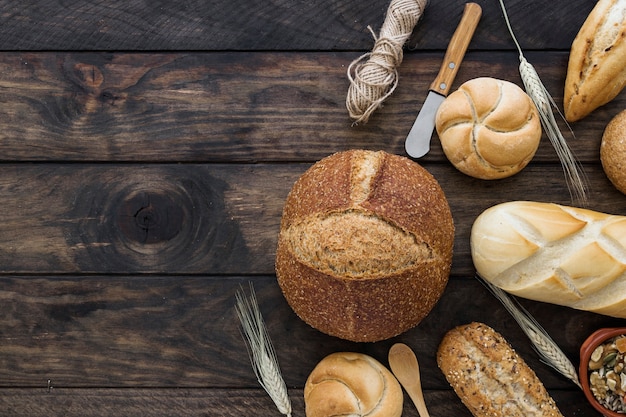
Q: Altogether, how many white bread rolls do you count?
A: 2